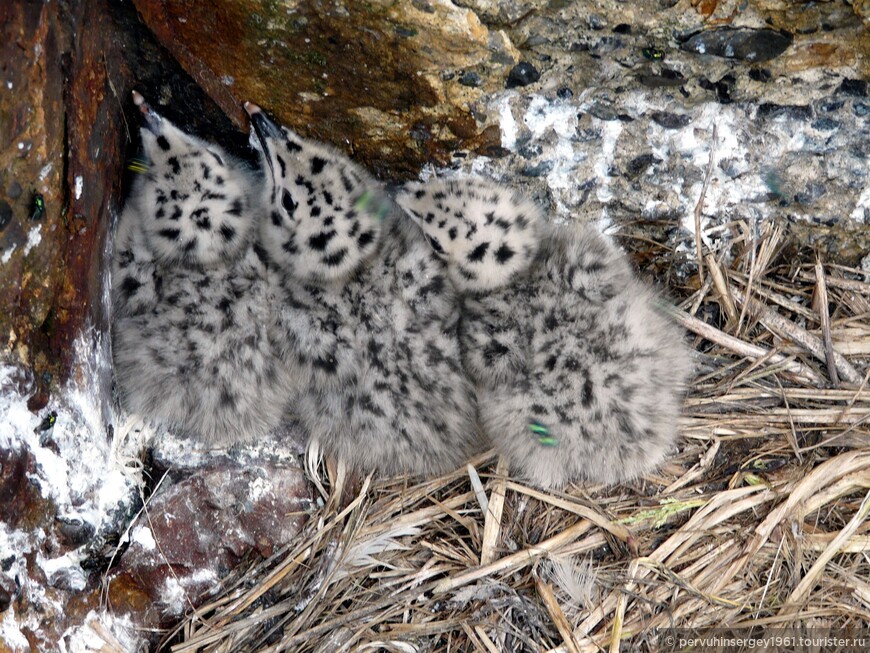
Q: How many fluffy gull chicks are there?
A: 3